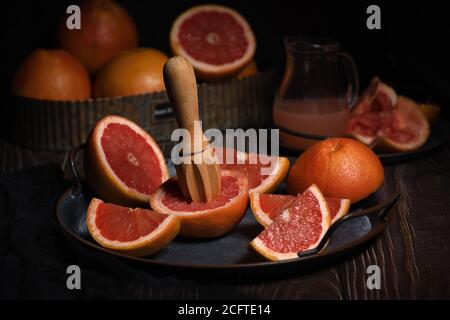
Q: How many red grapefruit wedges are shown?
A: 4